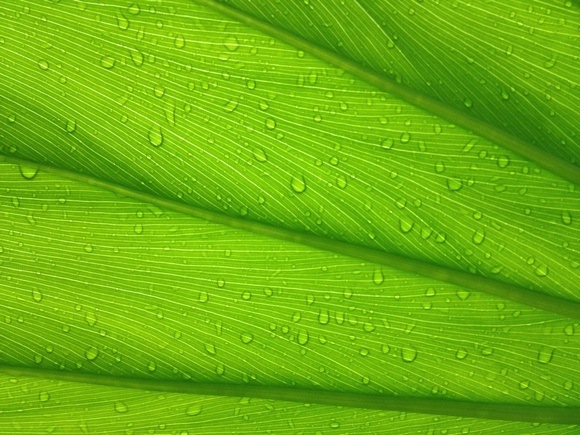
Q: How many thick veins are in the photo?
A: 3